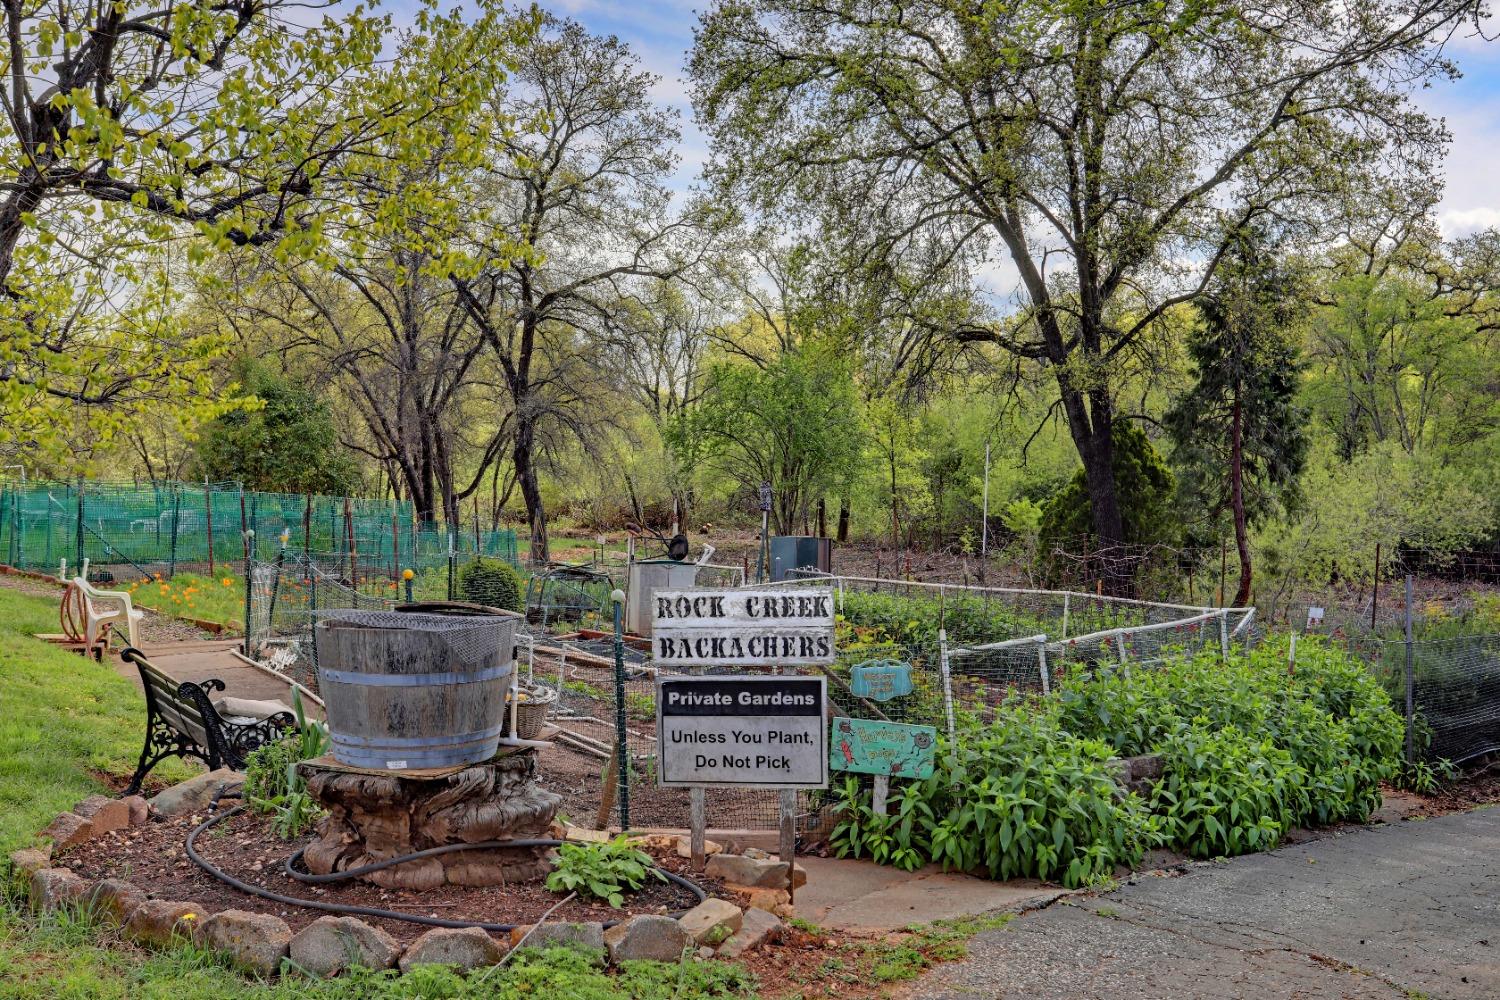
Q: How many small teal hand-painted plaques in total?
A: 2